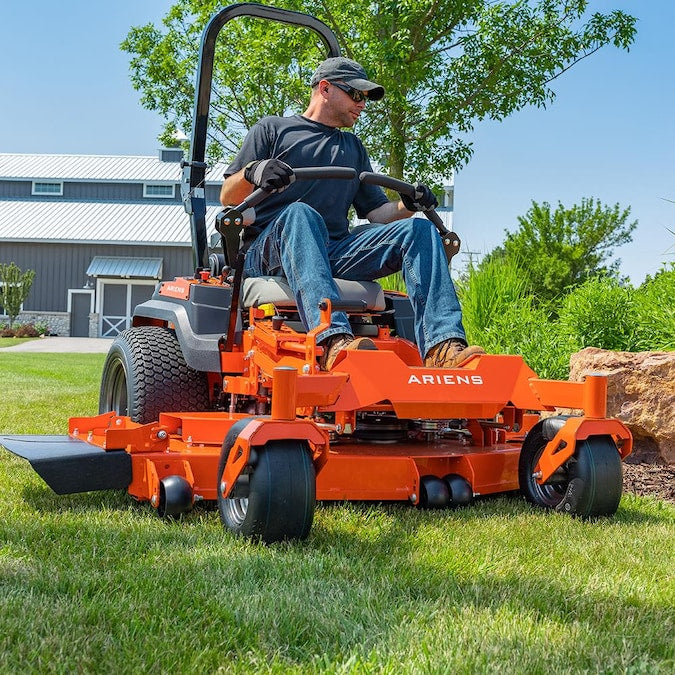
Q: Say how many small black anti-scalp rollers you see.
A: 3